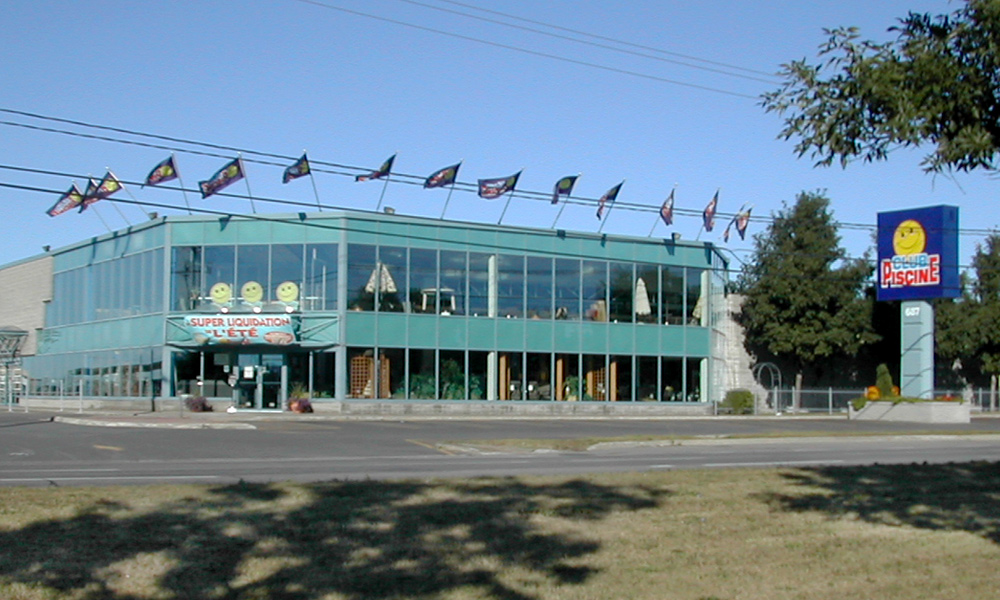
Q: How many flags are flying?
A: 15